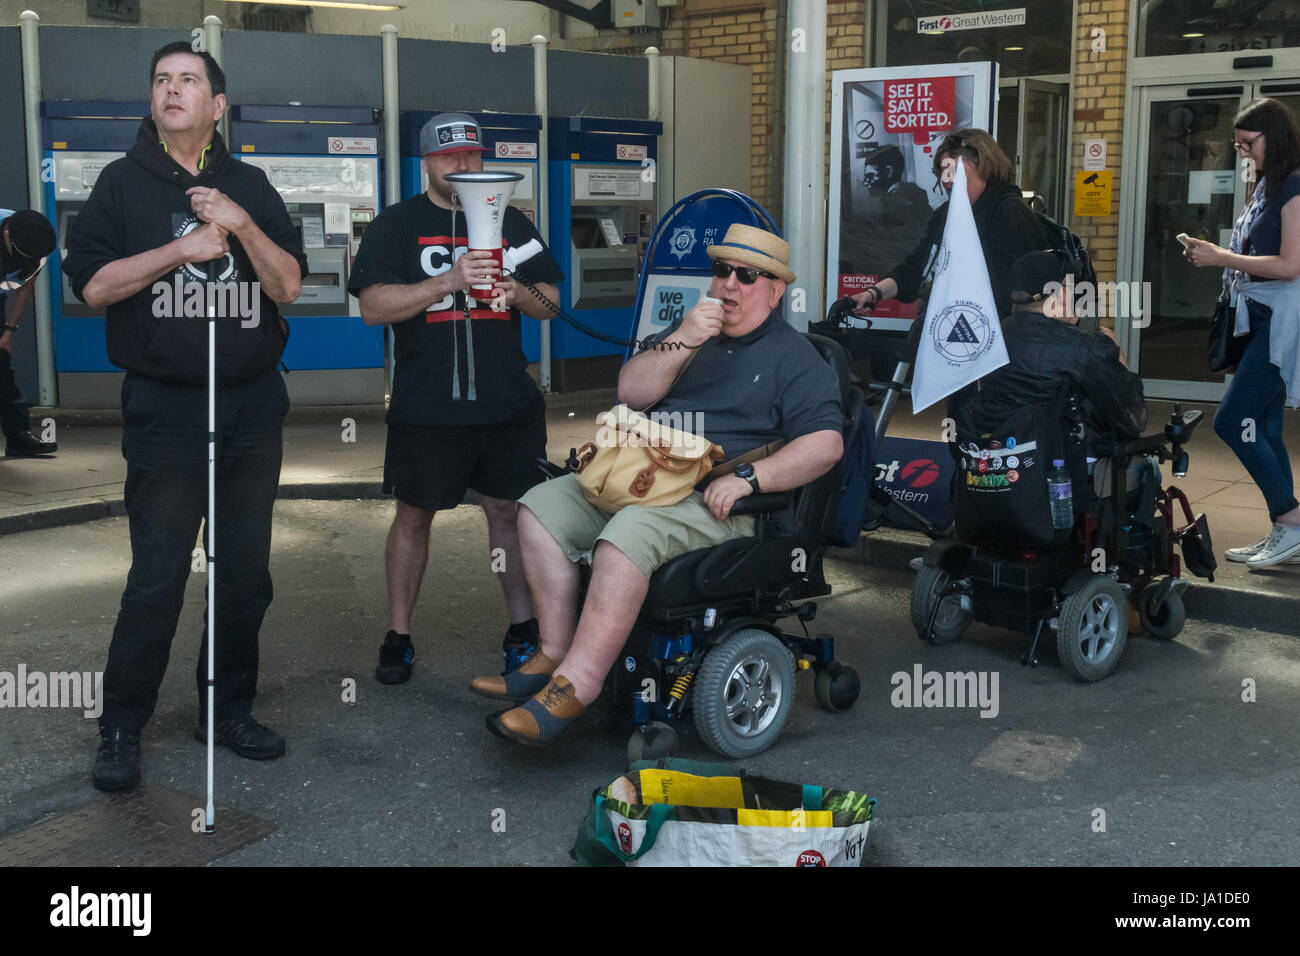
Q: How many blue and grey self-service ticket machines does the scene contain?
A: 4